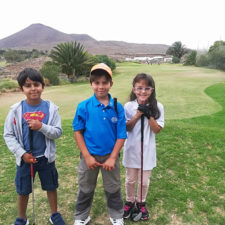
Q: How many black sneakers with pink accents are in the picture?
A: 2